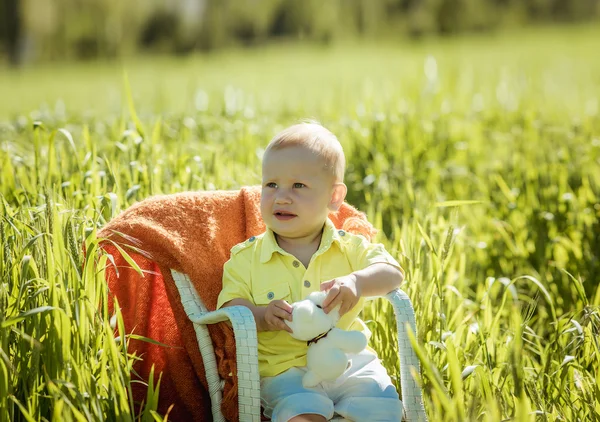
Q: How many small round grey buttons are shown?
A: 5